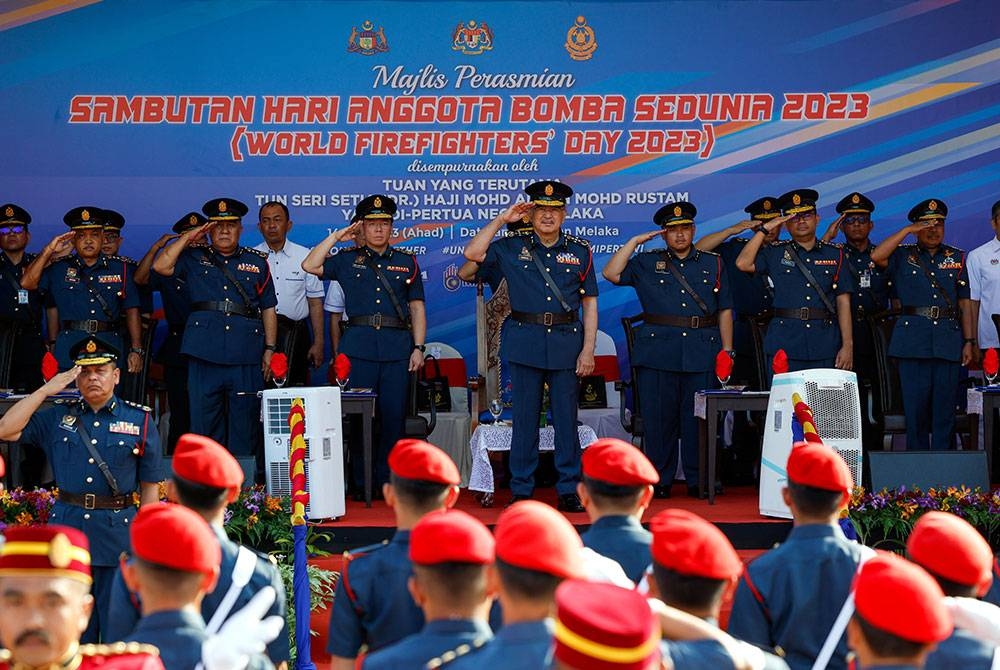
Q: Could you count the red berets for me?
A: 10